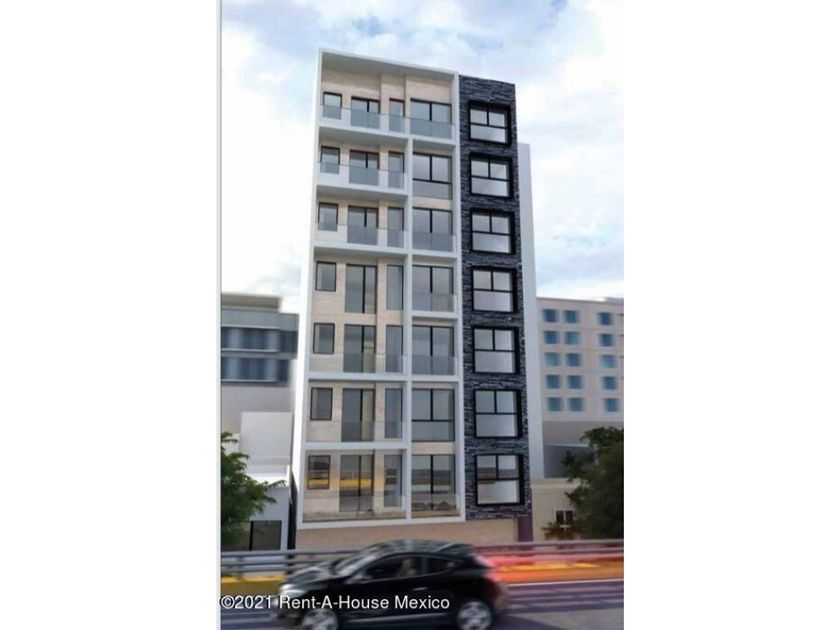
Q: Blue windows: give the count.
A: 15